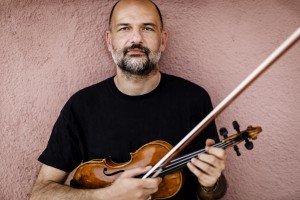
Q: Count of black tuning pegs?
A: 4